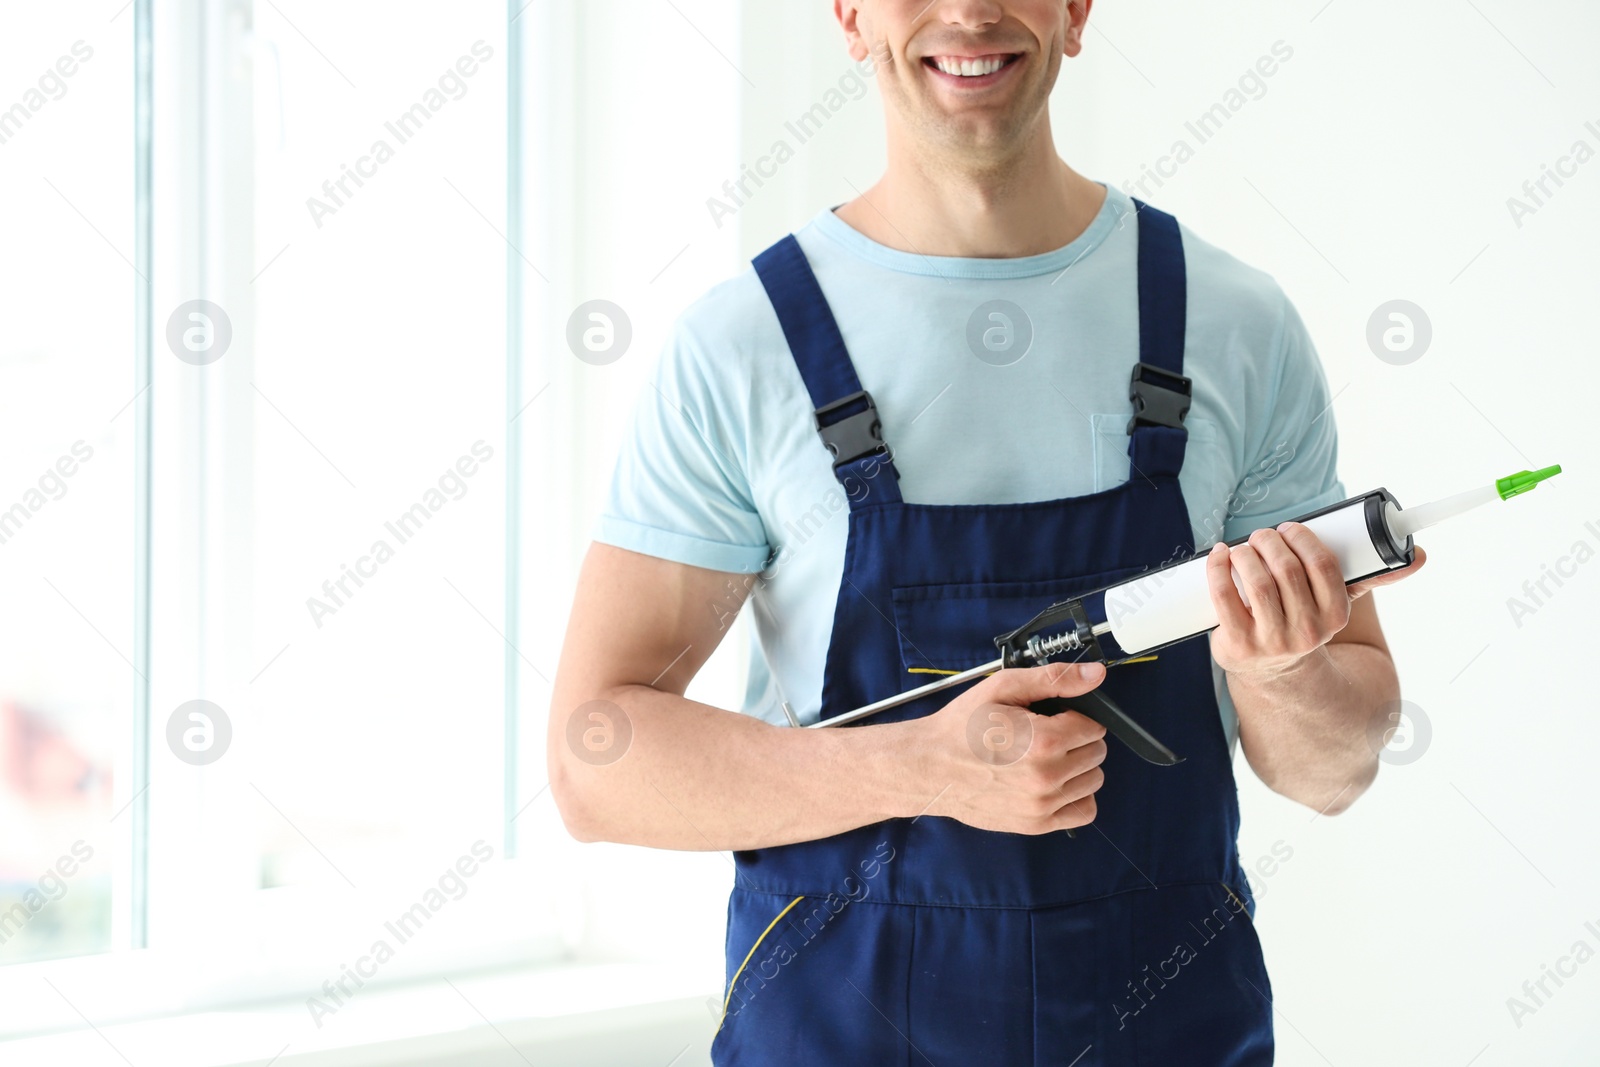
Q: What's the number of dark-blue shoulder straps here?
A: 2